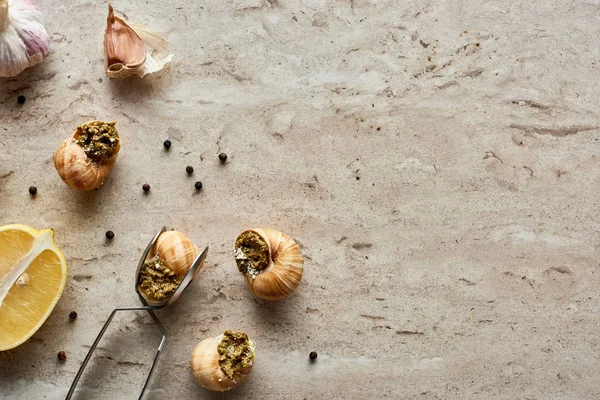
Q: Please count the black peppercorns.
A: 11